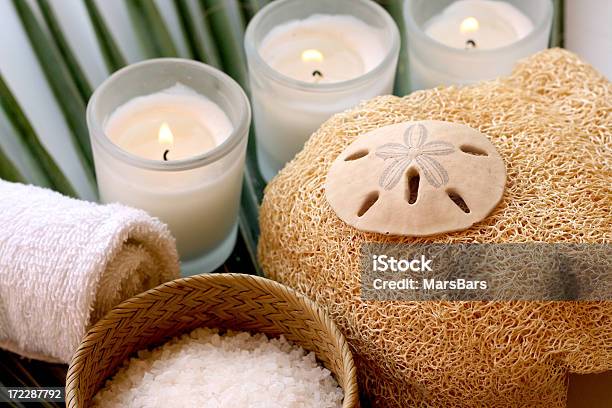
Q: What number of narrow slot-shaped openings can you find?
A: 5